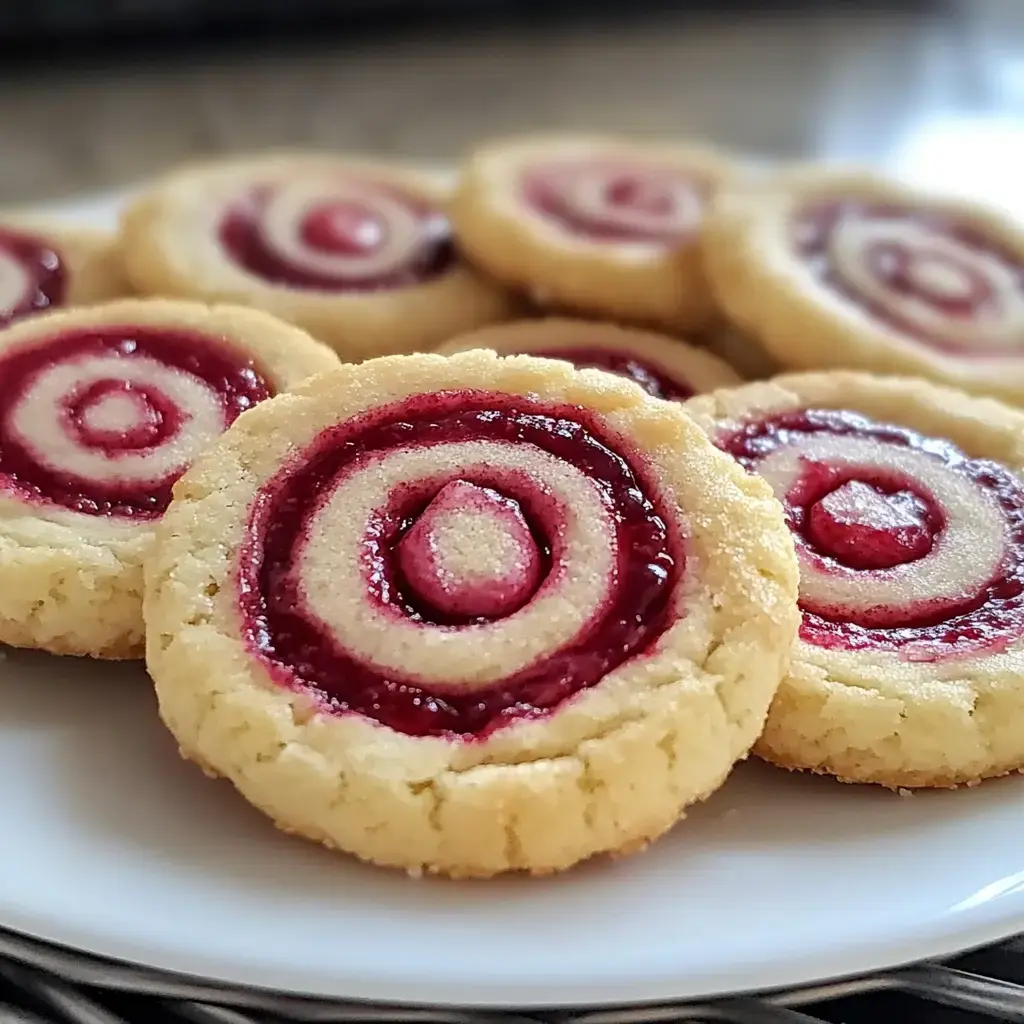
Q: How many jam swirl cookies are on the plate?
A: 8